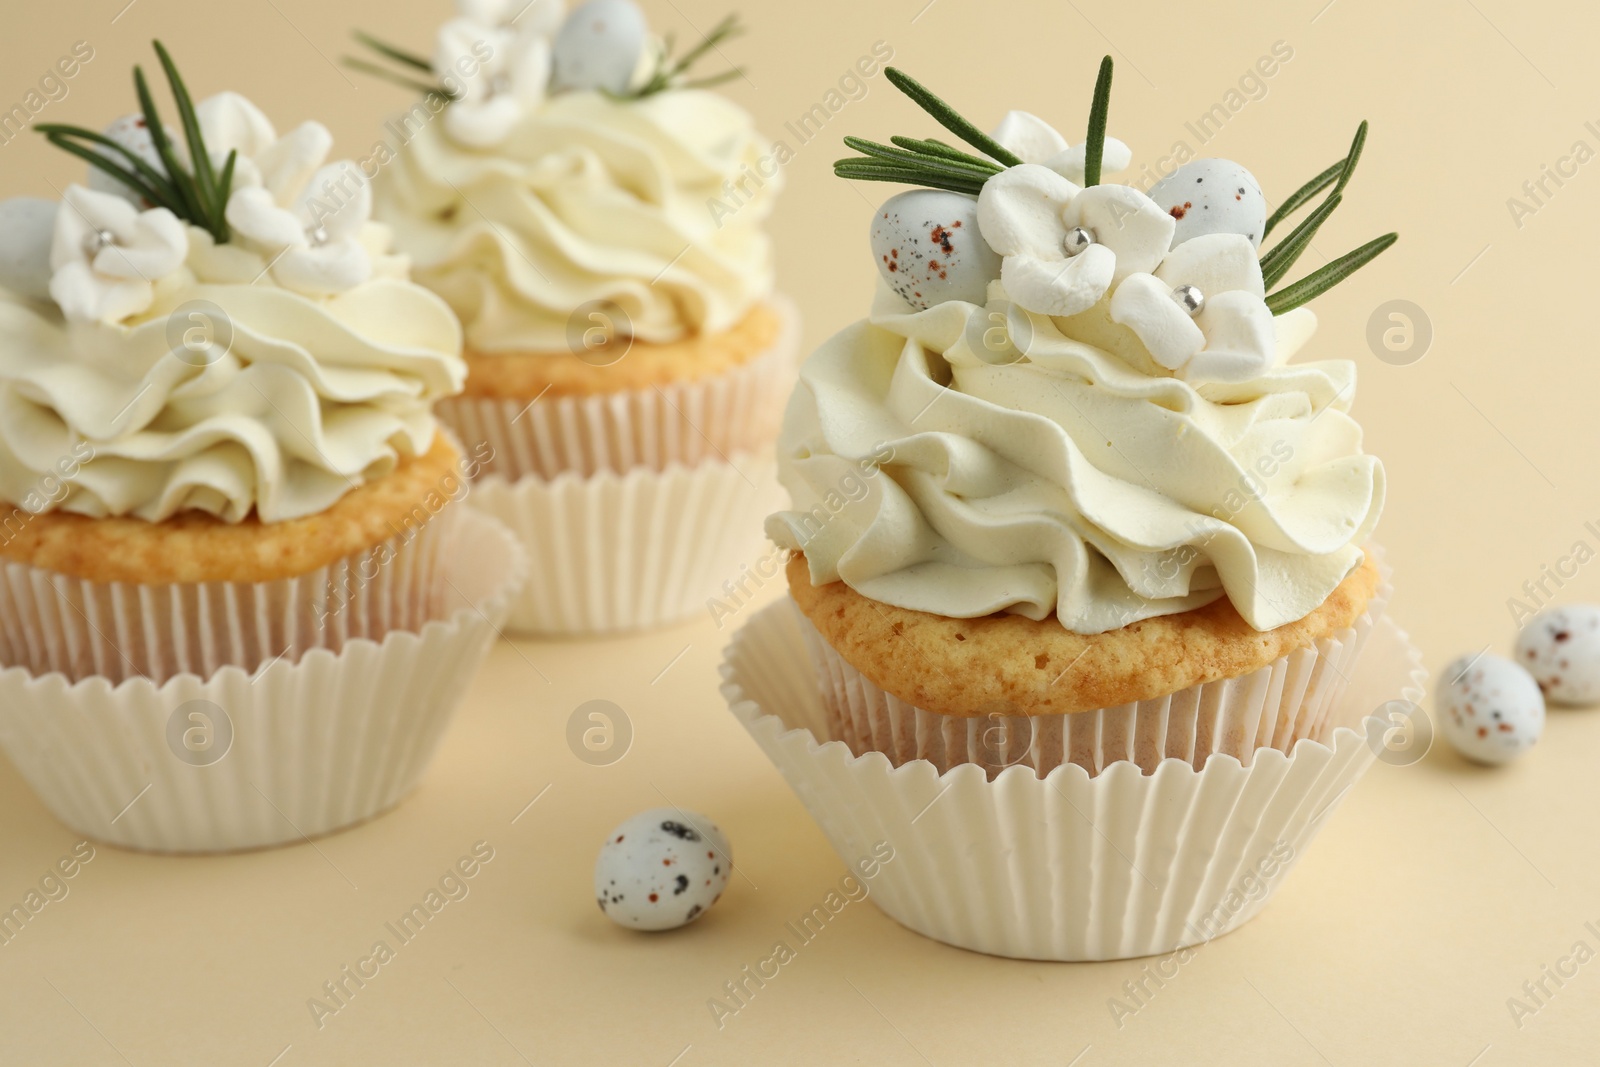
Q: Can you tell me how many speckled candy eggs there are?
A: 8